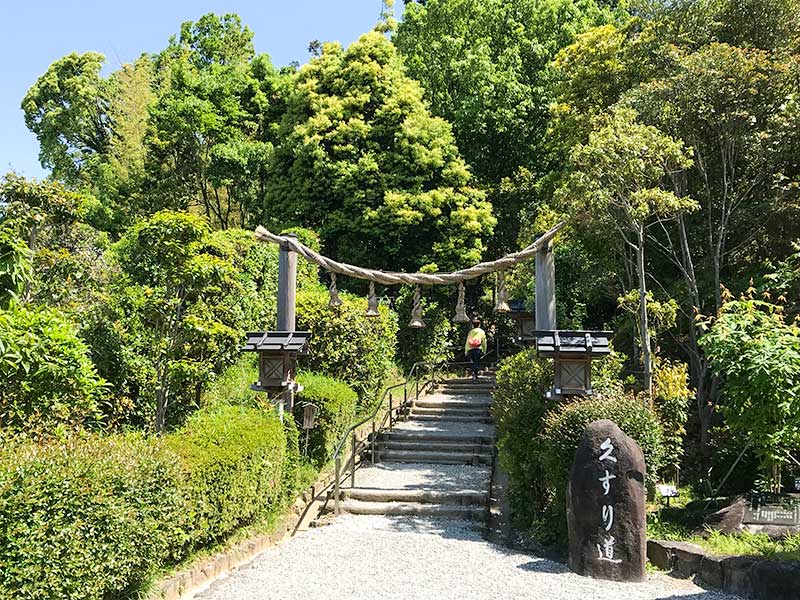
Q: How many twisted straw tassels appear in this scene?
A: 5